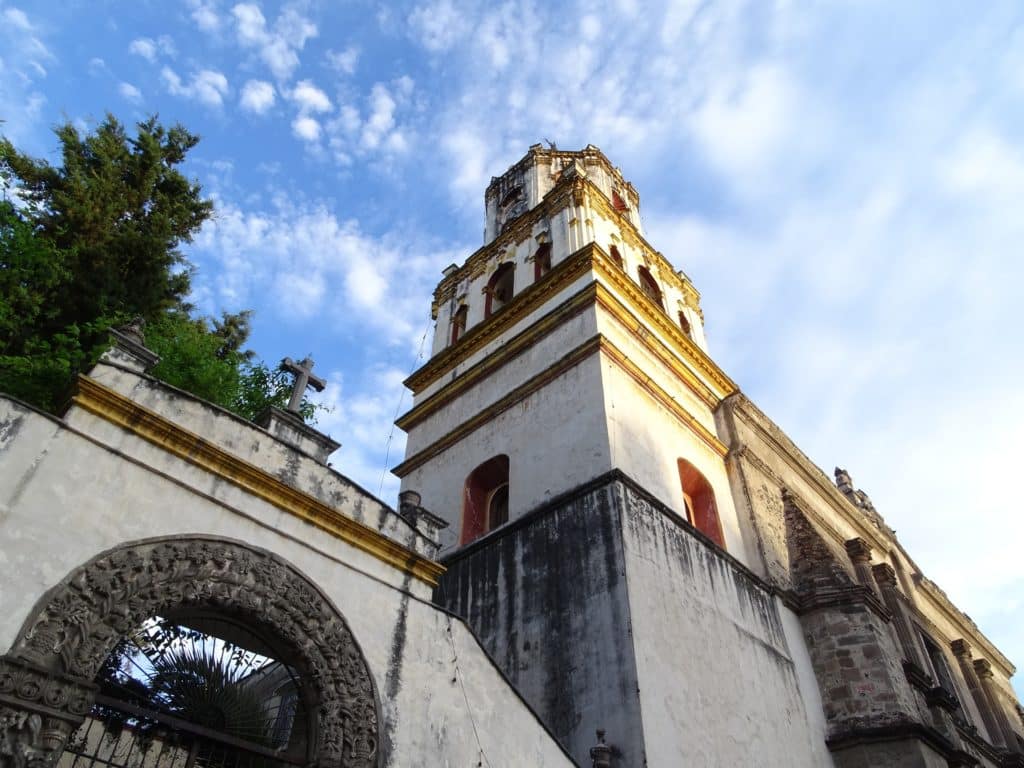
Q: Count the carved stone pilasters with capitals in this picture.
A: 4